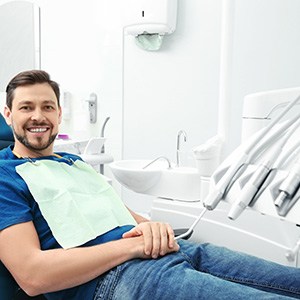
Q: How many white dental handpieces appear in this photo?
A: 3